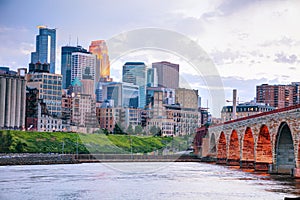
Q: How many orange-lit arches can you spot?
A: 4